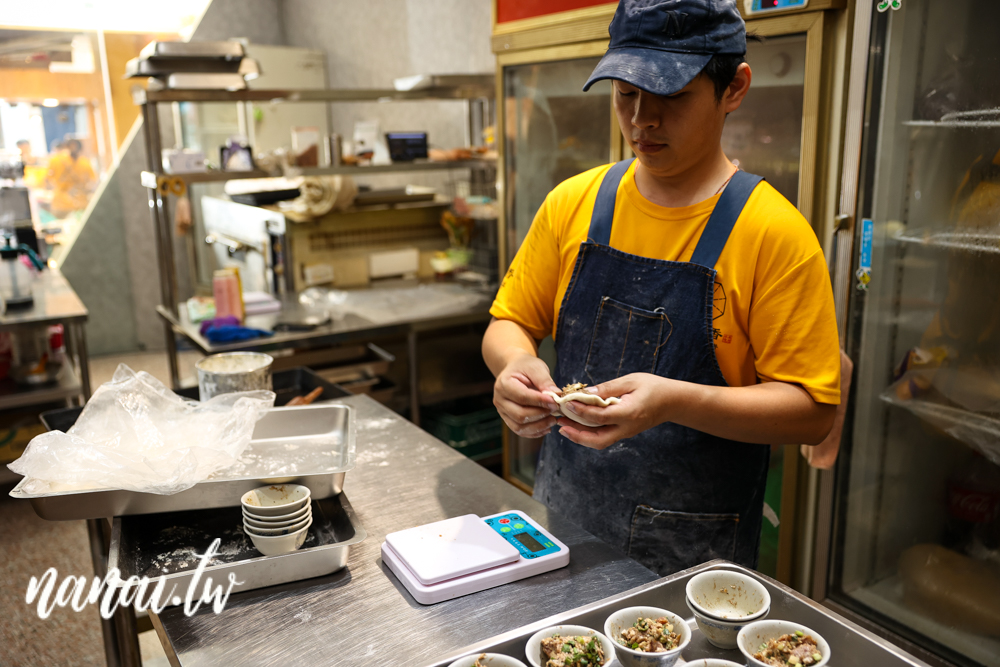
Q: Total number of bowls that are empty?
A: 7